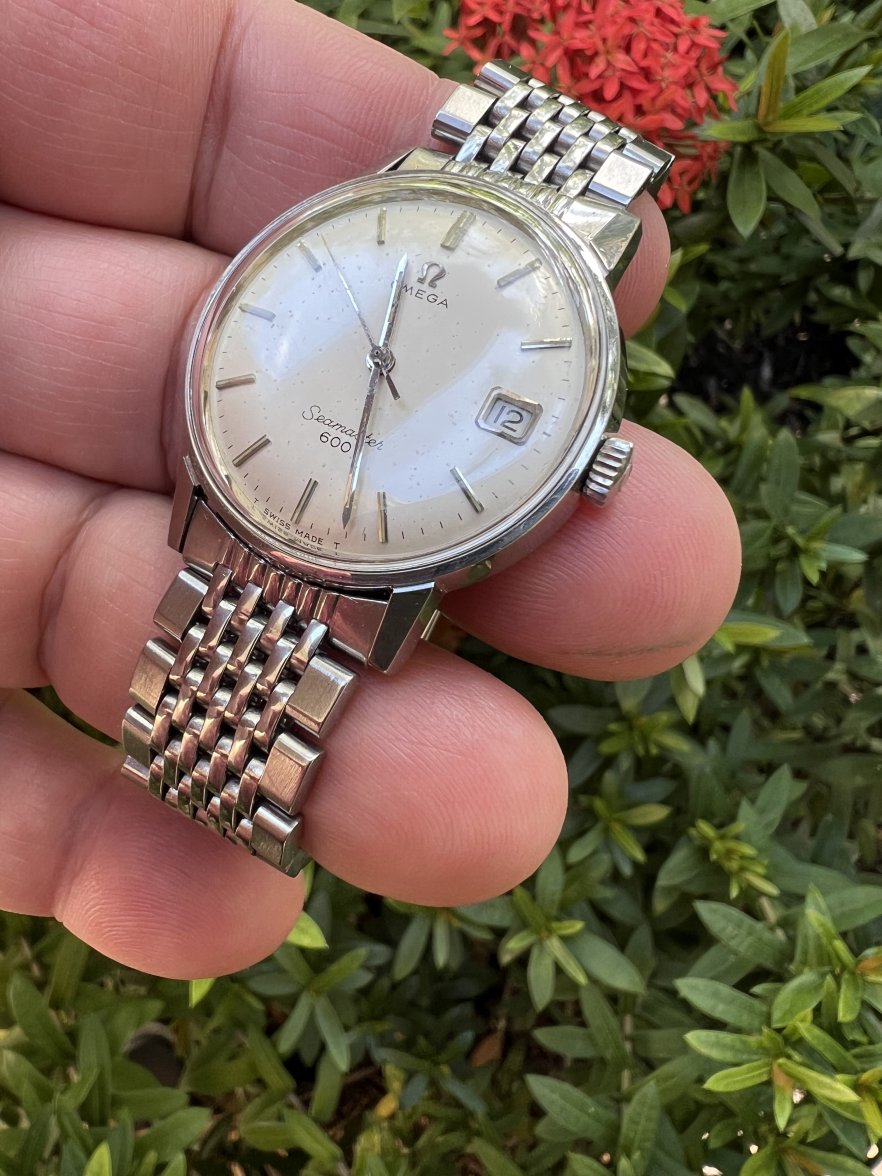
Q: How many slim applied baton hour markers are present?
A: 11